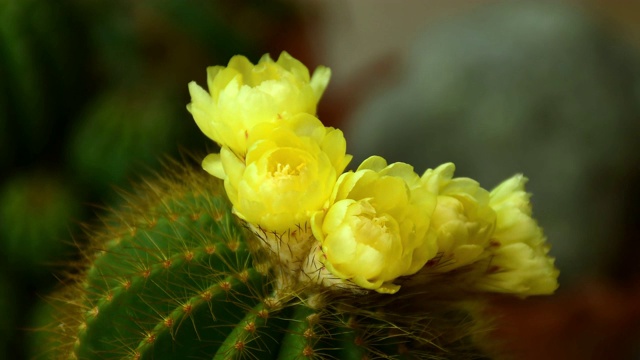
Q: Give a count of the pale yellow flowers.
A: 5